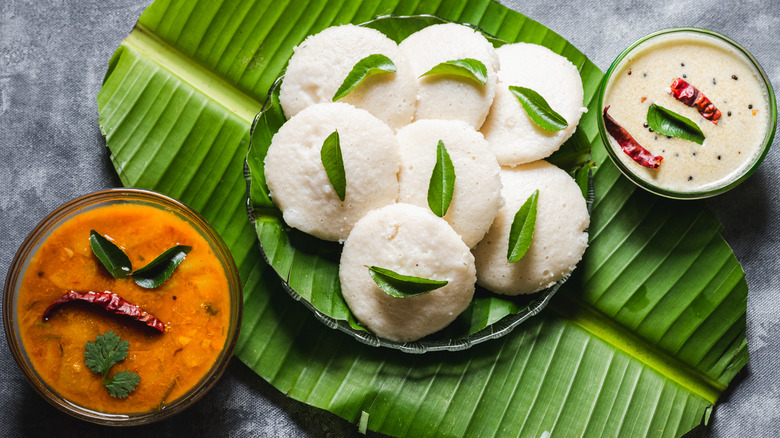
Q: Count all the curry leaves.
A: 10